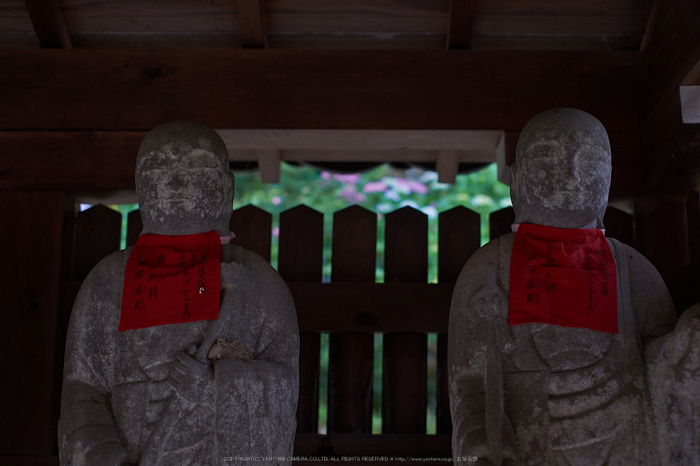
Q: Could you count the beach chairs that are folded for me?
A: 0